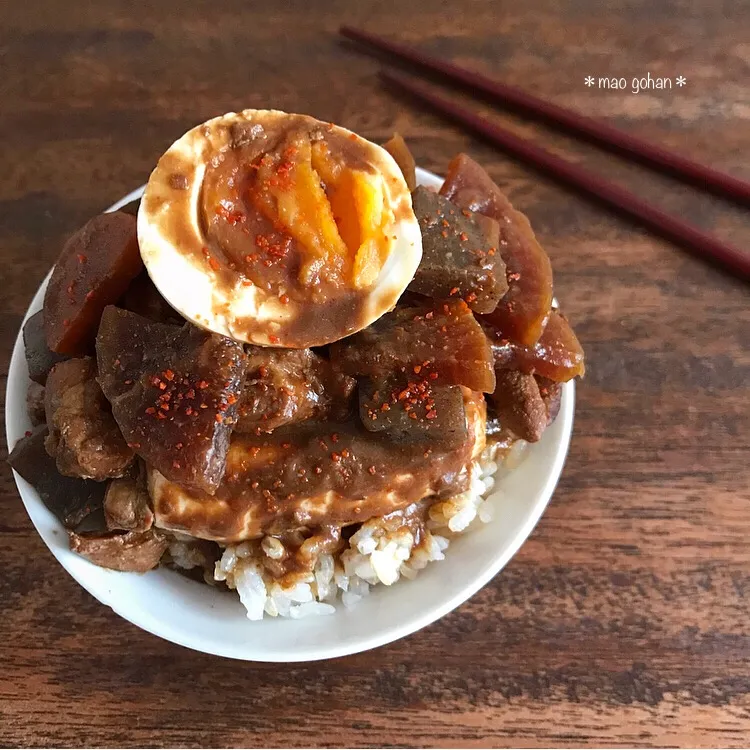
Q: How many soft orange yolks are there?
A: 1